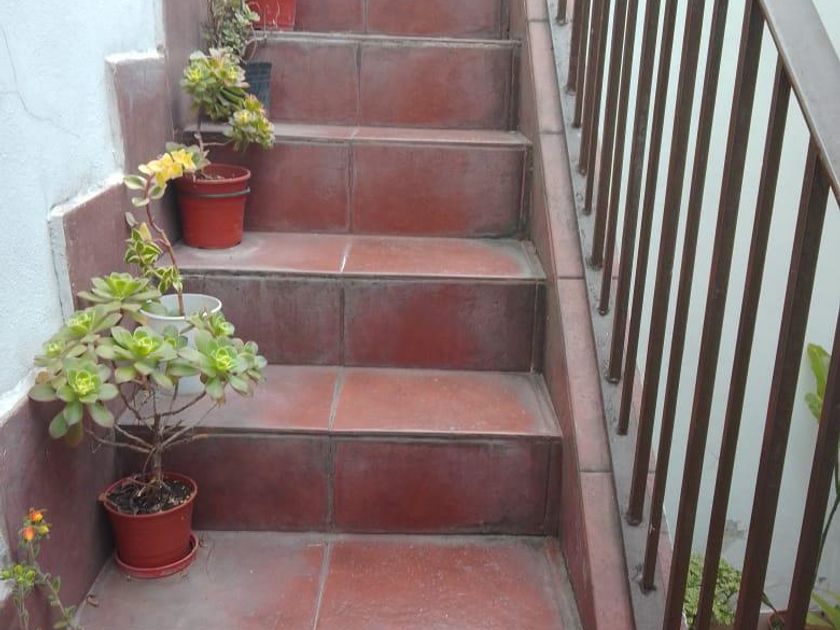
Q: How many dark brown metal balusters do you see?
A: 15